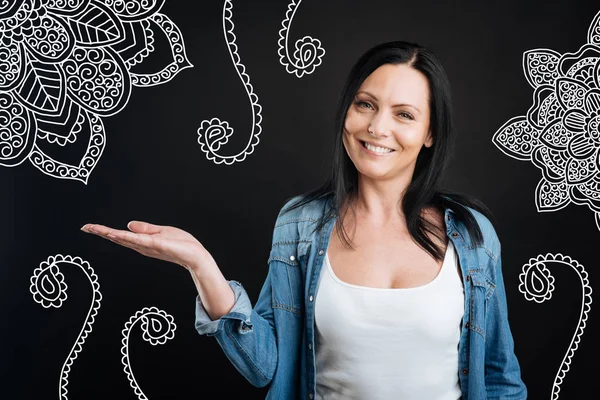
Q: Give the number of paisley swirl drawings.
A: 5